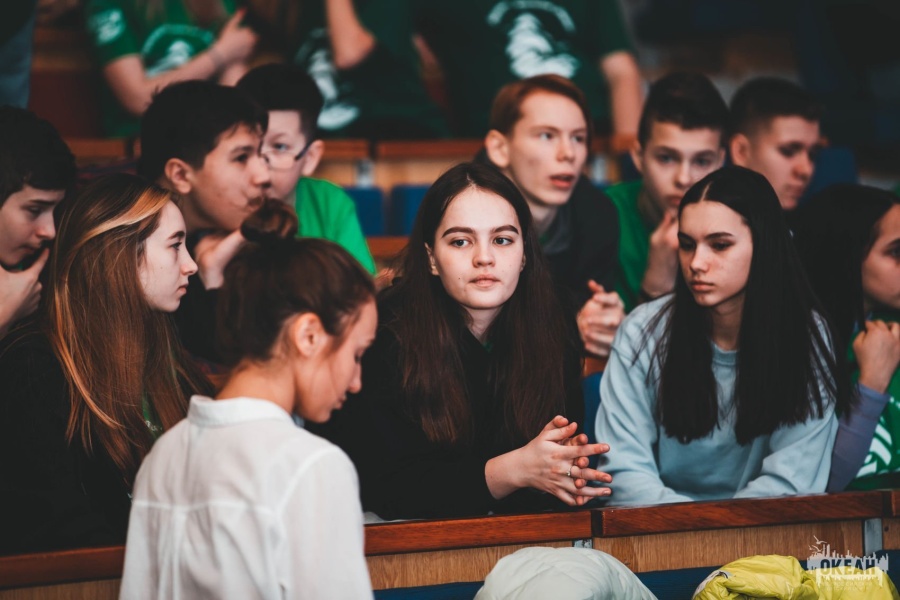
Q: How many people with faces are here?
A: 11